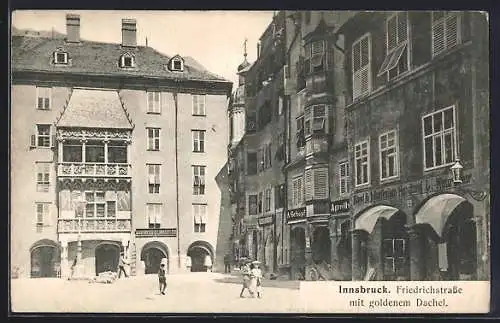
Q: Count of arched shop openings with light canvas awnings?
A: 2